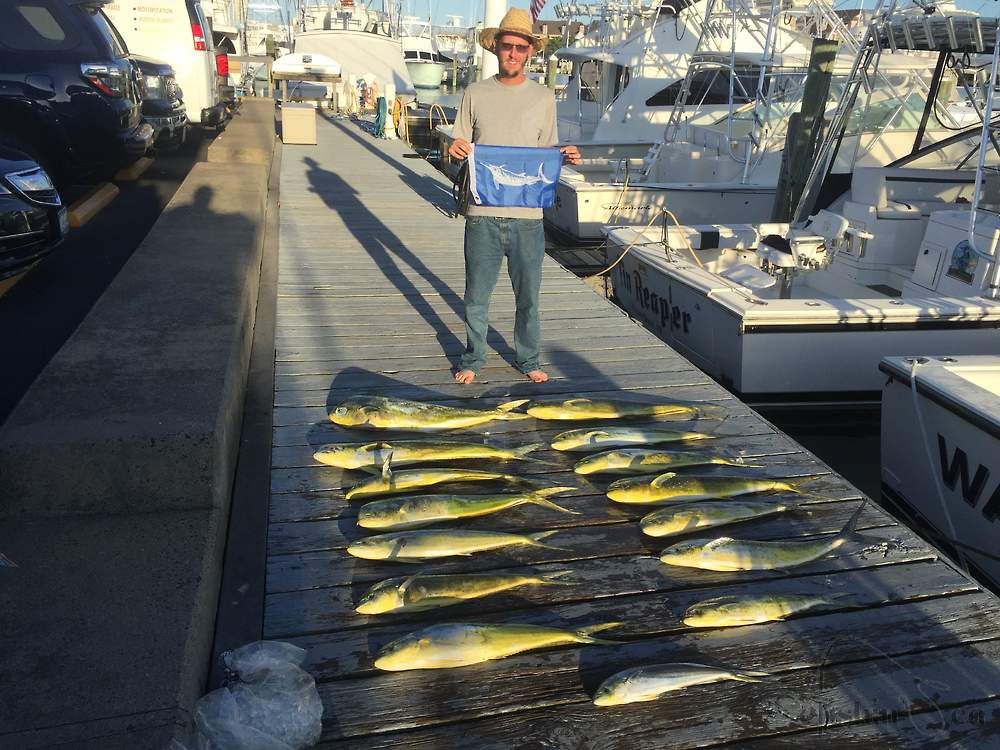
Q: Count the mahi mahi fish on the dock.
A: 15